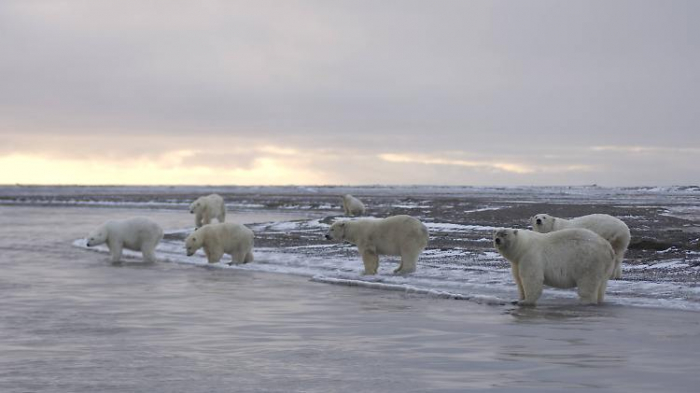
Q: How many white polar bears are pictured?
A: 7